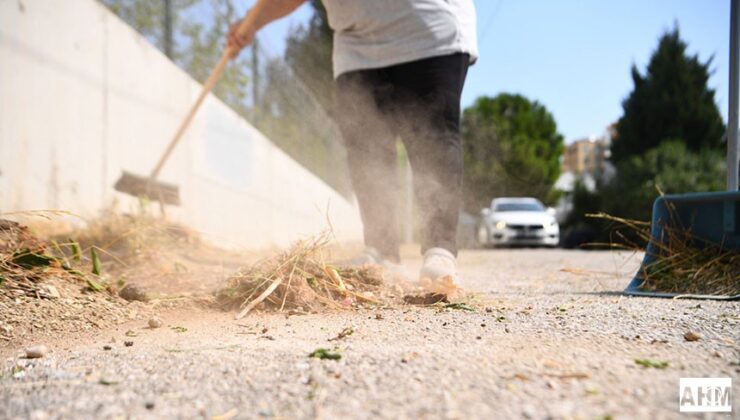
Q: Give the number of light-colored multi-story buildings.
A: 1